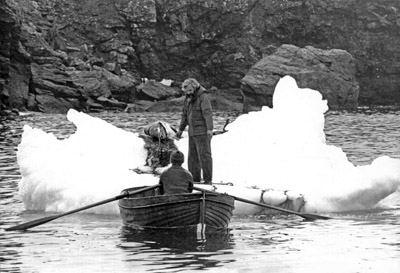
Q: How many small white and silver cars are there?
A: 0